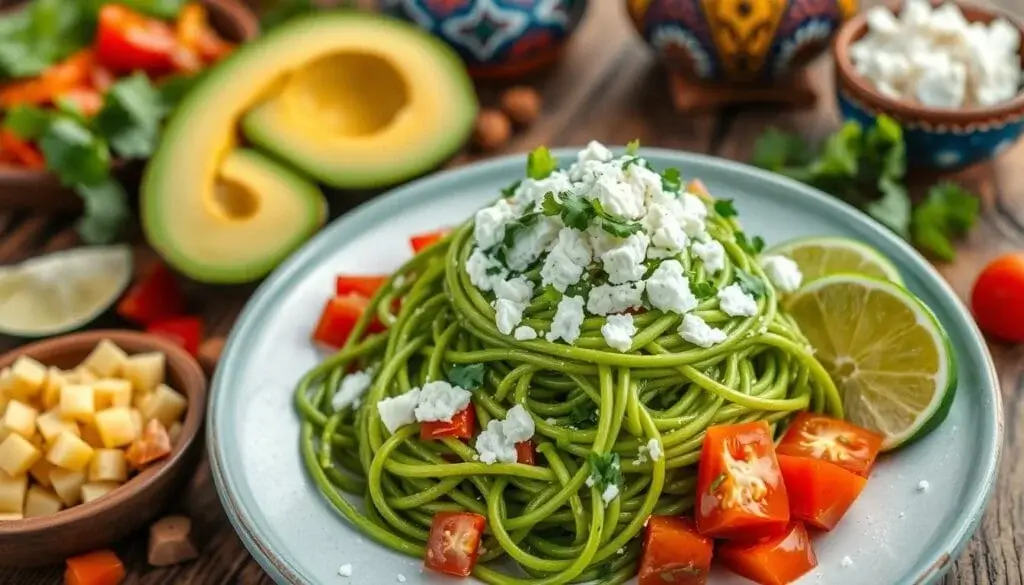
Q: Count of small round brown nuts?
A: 2